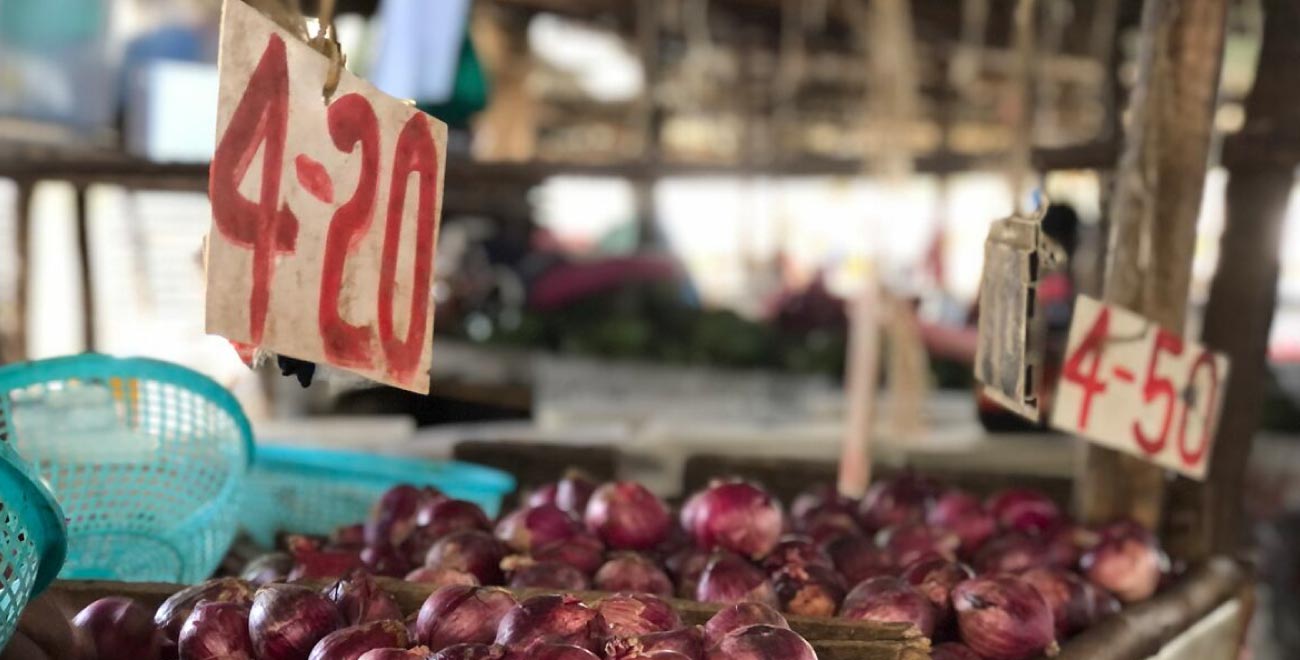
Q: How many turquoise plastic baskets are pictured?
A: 3